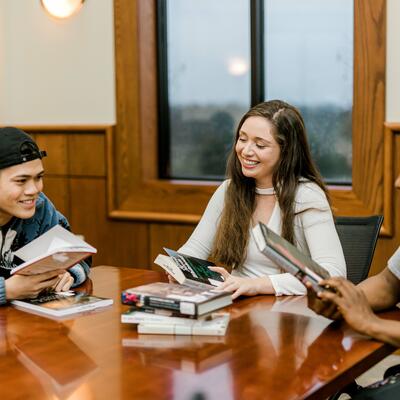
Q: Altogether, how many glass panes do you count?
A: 2